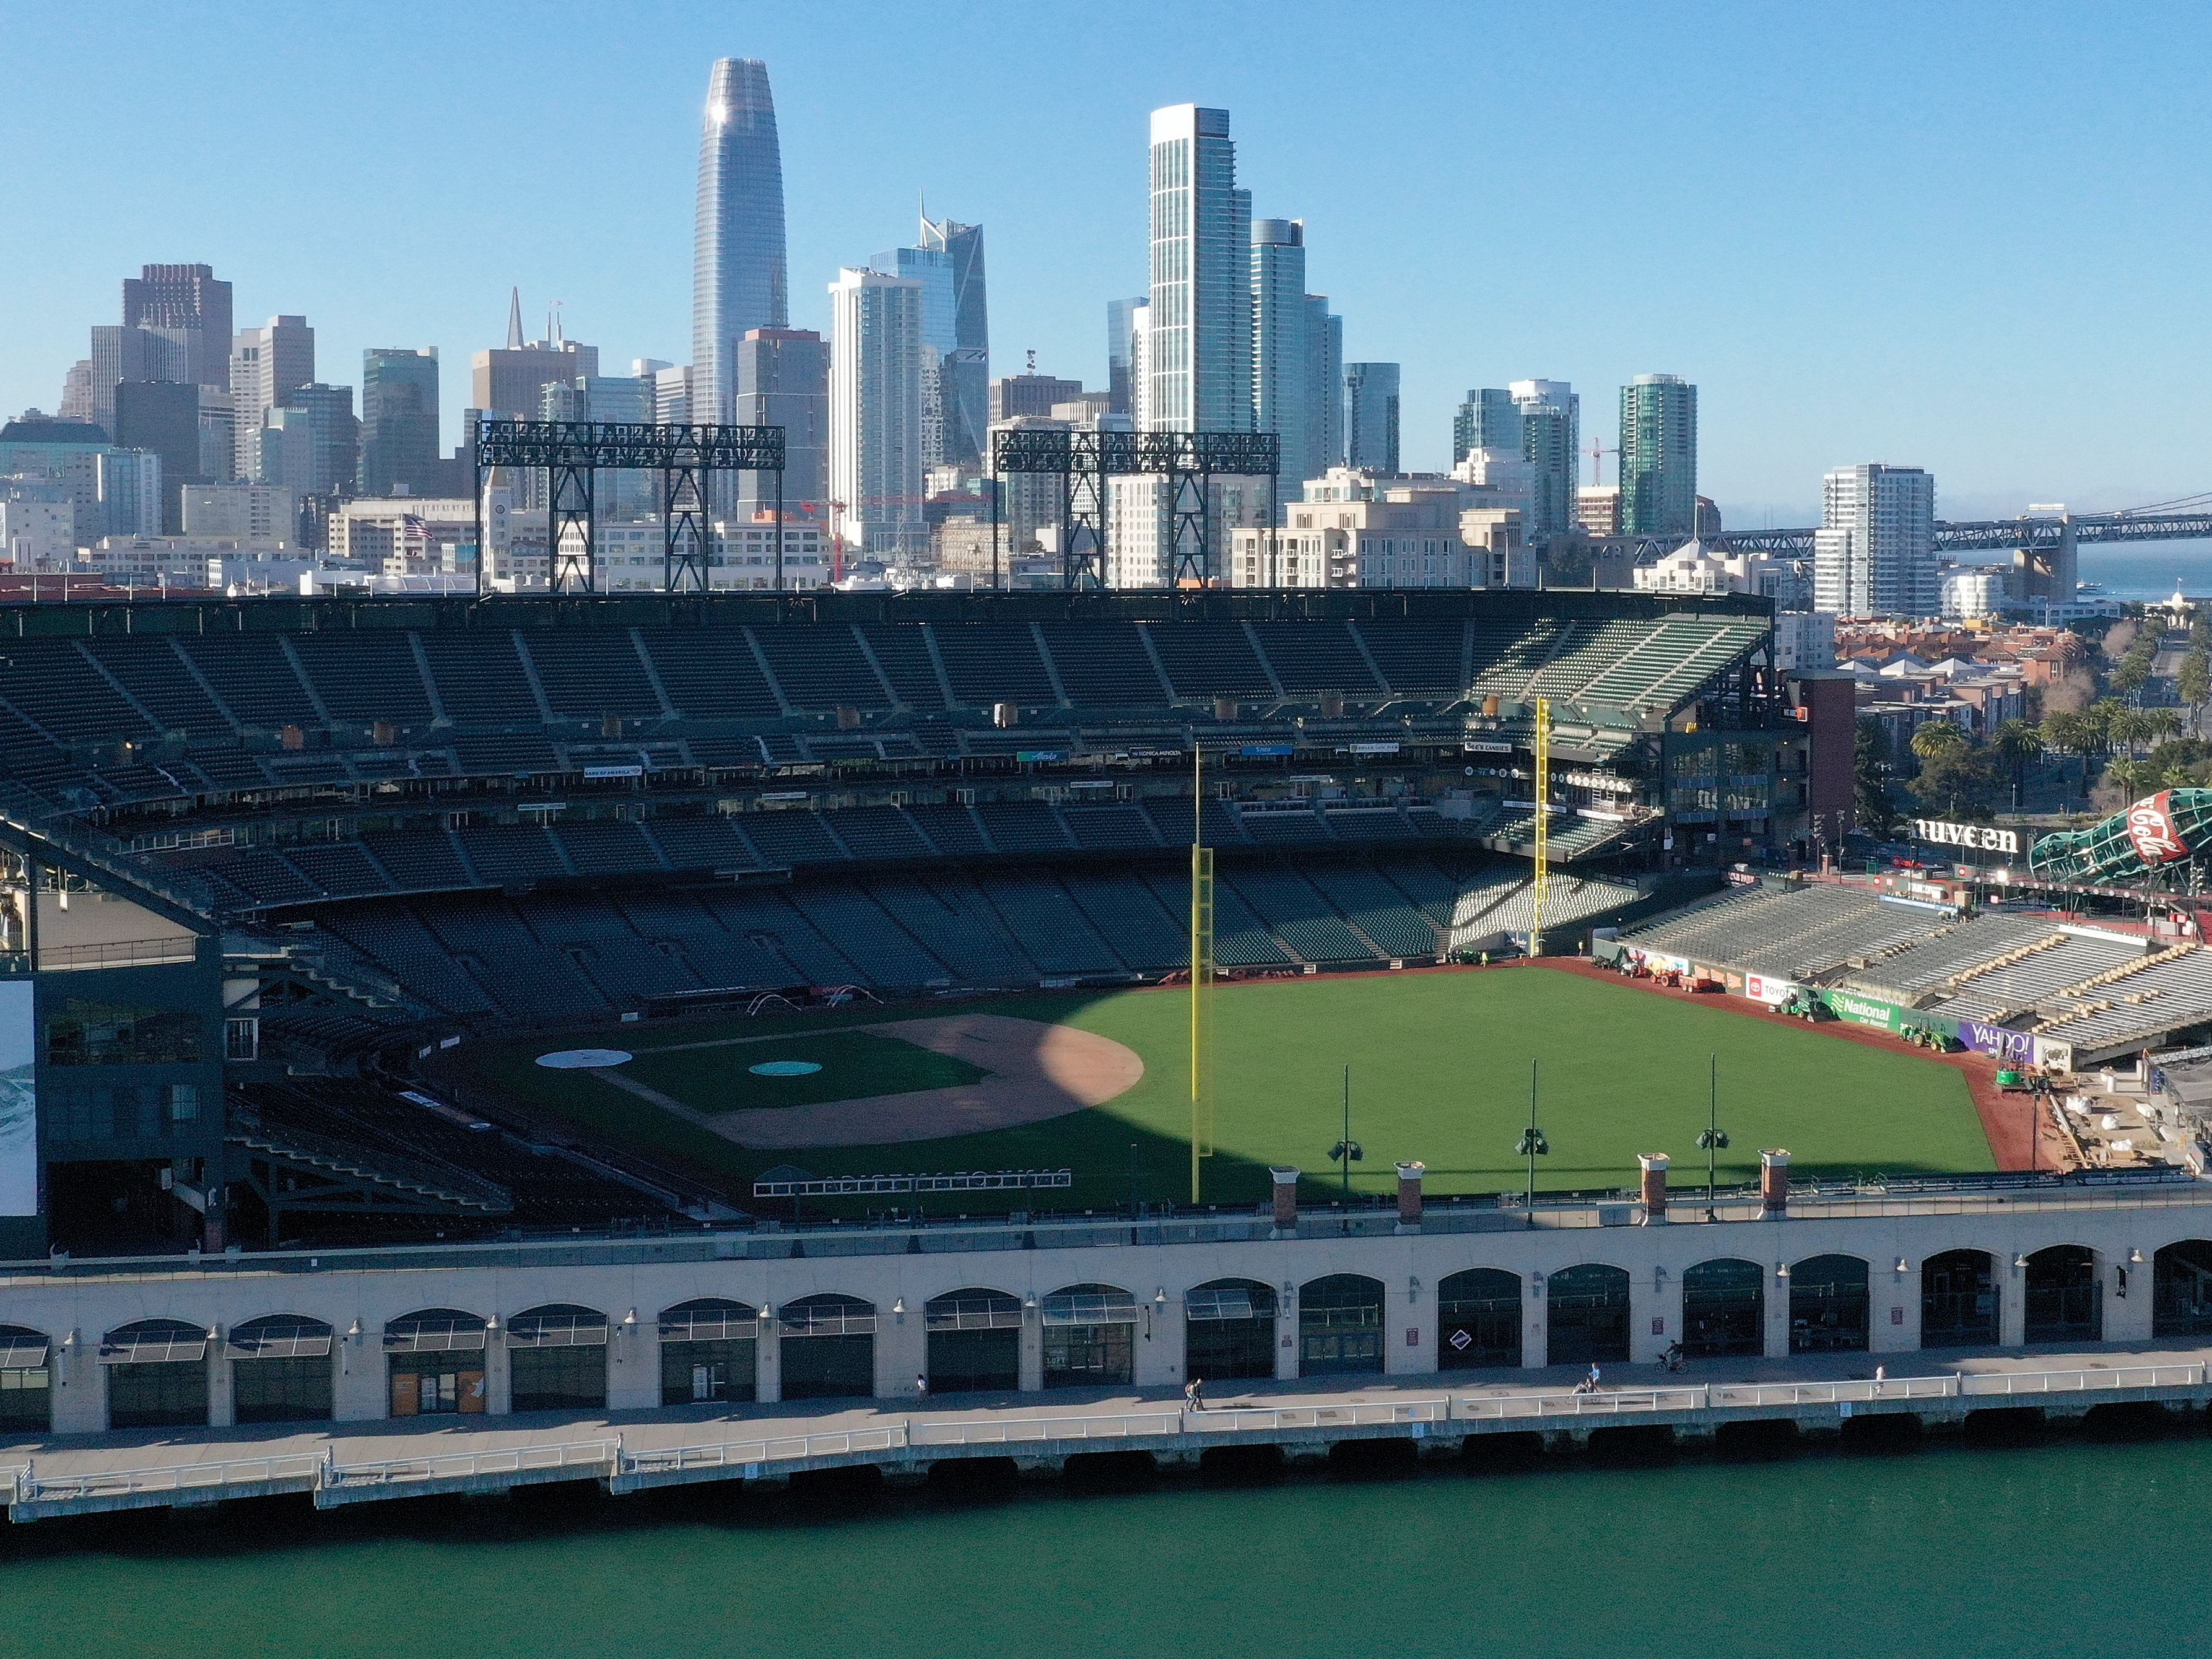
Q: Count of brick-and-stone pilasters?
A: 4